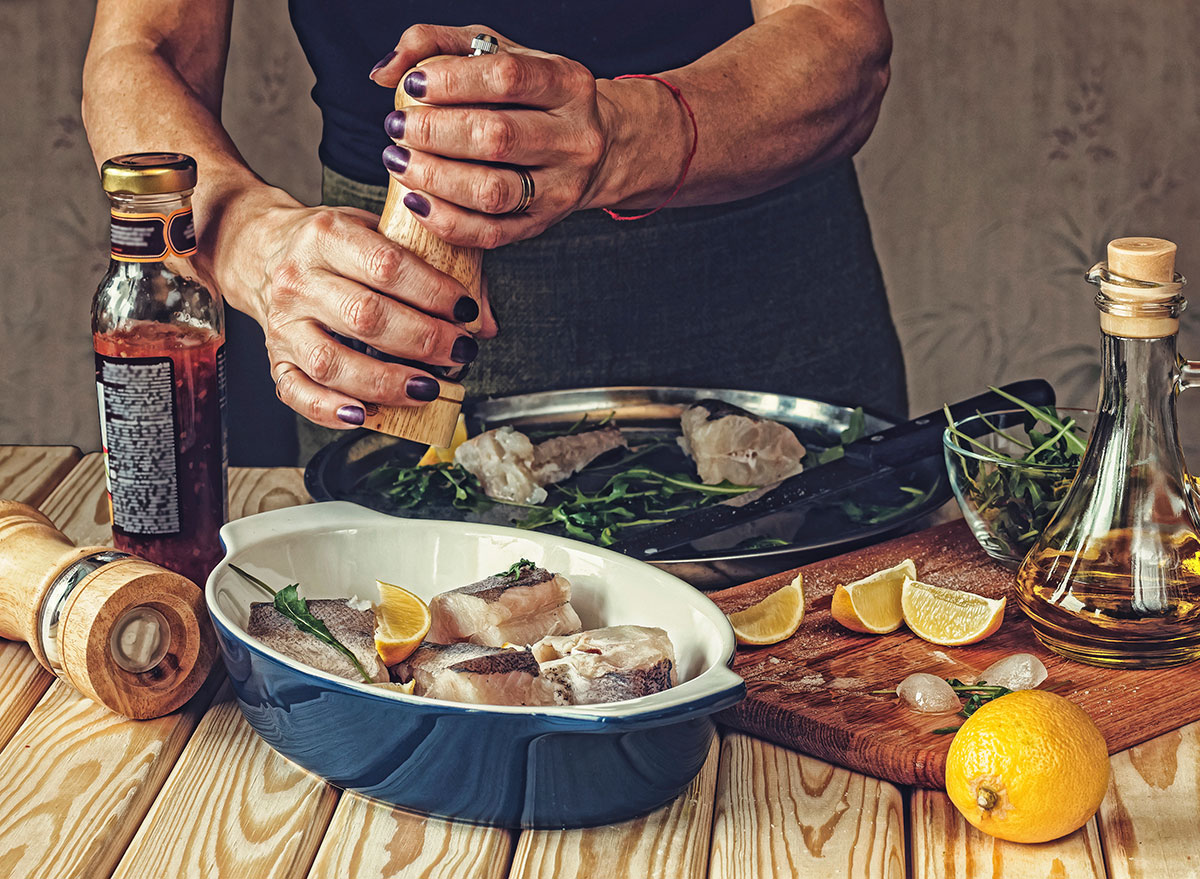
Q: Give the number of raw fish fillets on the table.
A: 6